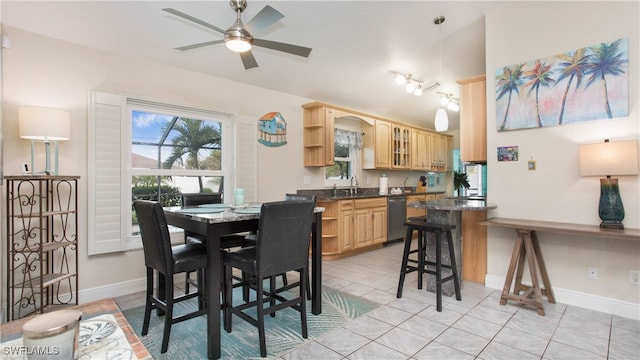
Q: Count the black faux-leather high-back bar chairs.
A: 4